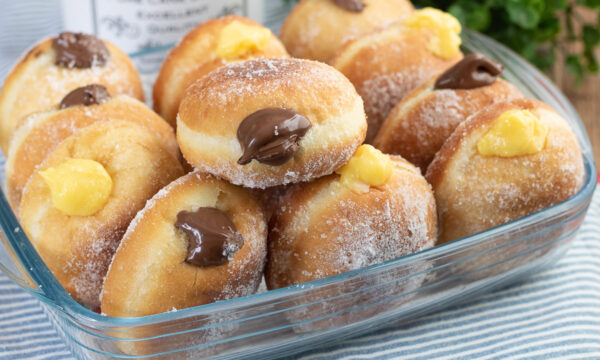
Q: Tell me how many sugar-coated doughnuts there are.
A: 11